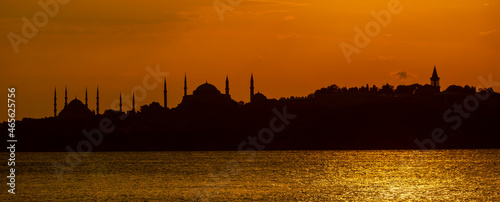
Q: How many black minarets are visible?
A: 10